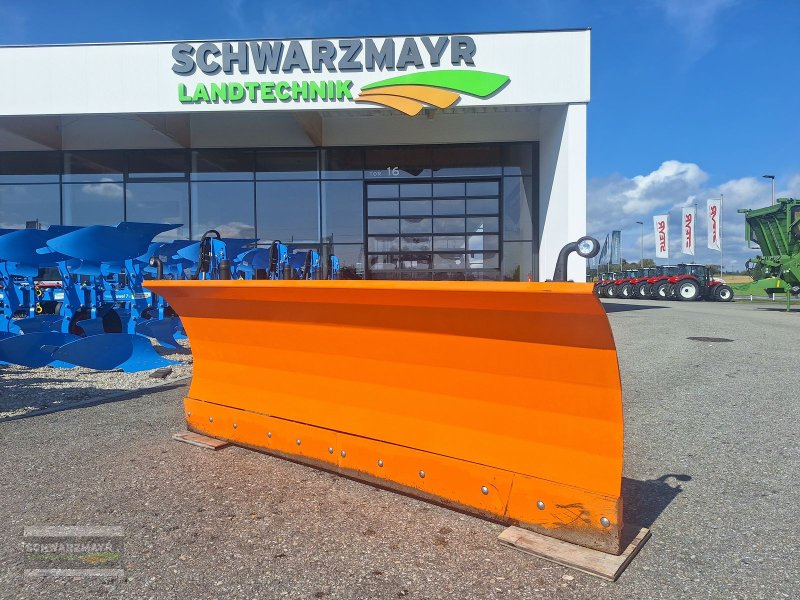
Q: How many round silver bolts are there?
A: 12